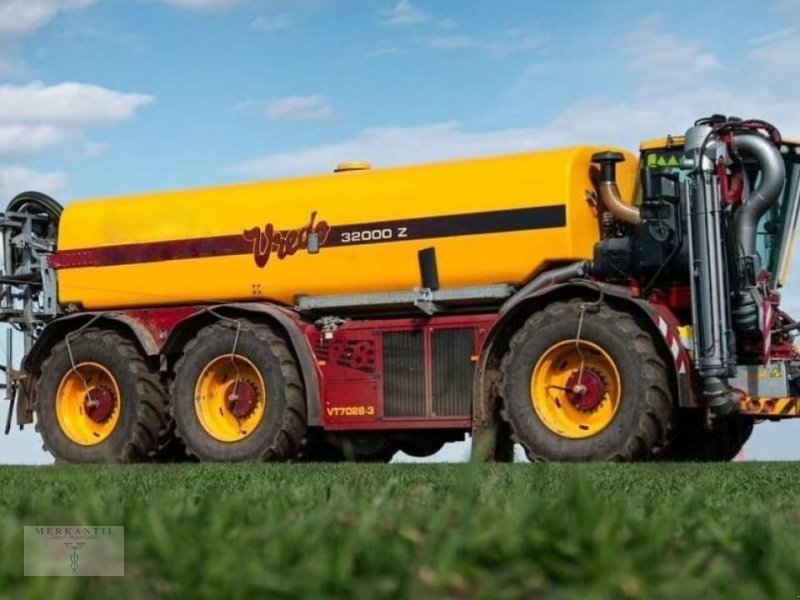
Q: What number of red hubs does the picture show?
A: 3